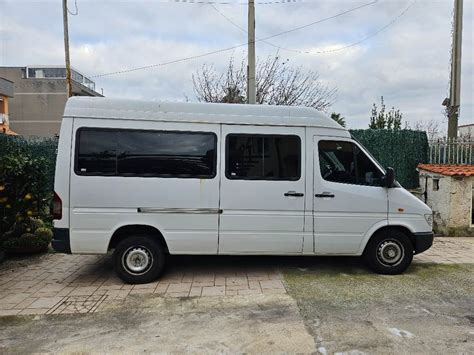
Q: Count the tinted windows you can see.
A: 2